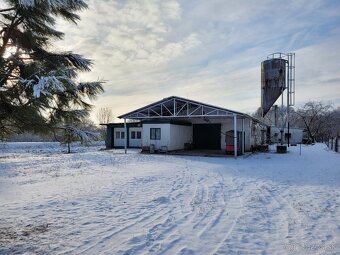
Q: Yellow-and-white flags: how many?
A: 0